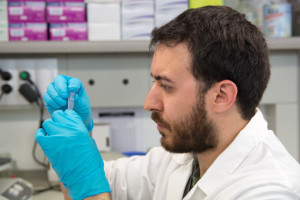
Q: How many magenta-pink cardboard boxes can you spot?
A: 4